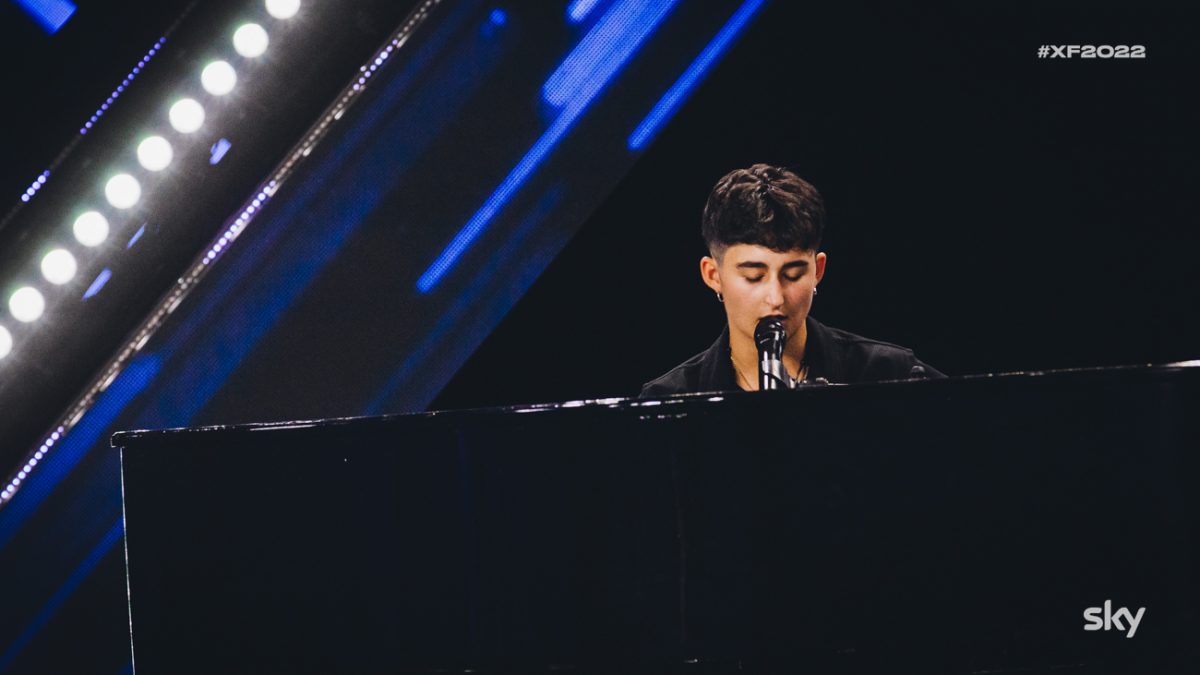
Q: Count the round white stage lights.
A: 10